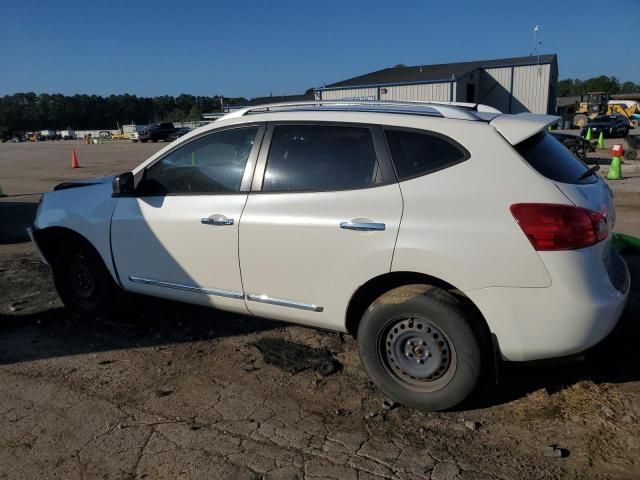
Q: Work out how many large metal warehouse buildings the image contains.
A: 1